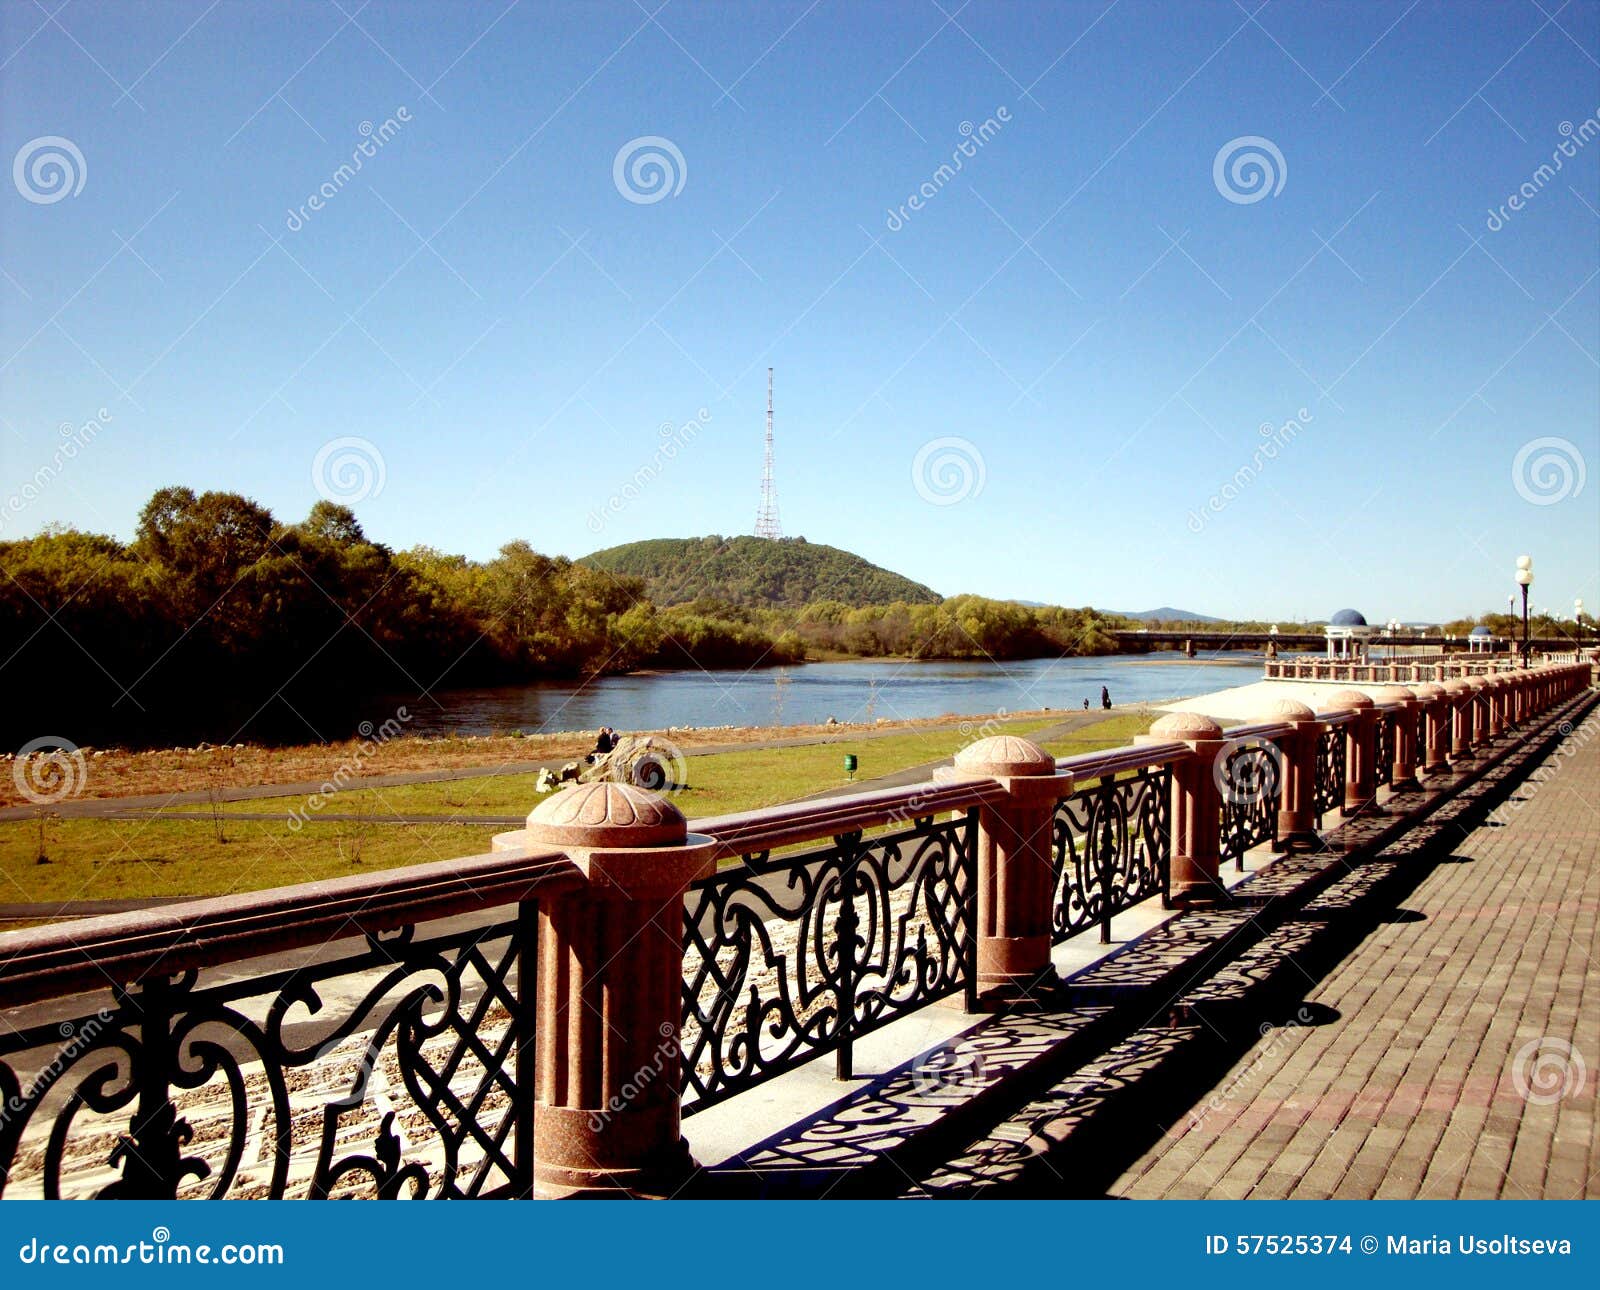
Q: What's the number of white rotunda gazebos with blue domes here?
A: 2